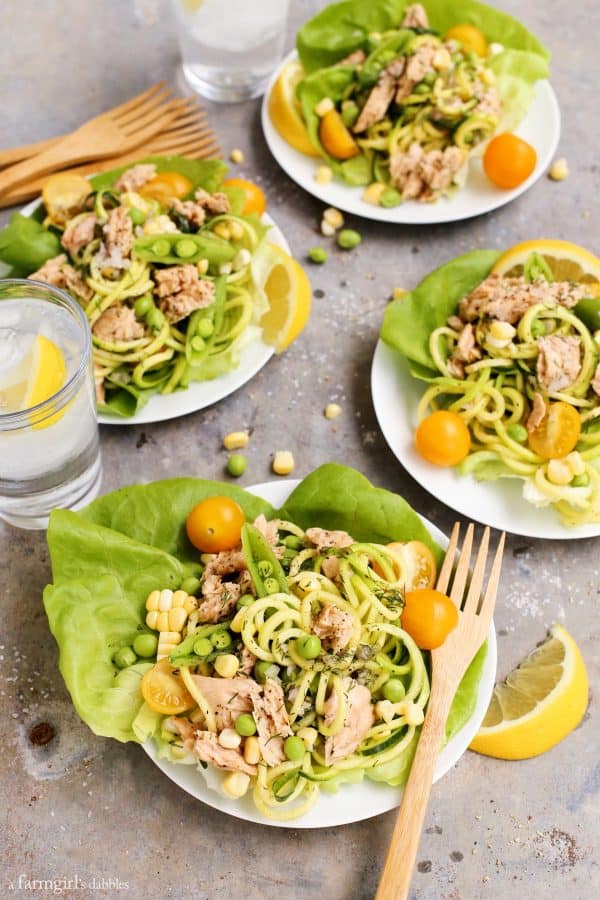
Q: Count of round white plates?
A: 4